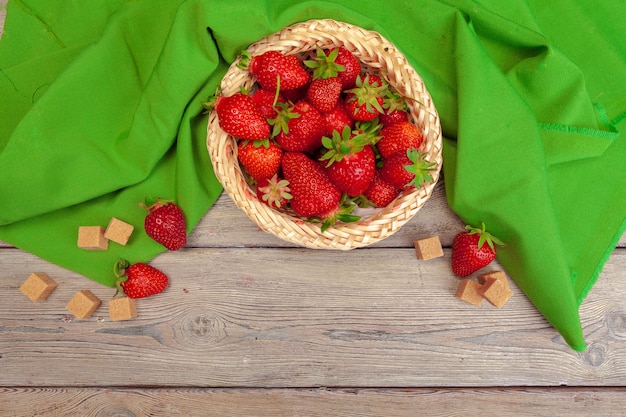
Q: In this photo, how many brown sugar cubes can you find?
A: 9